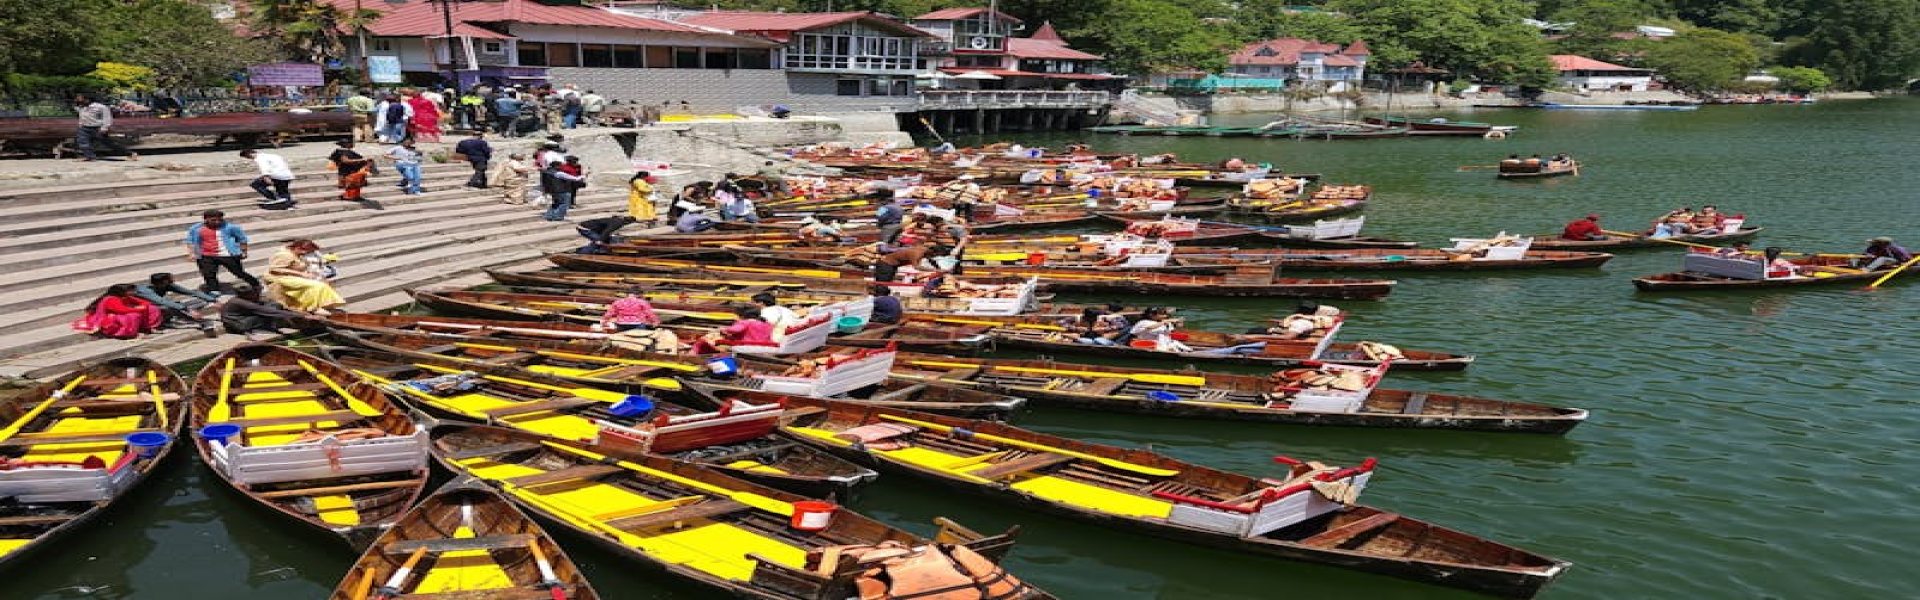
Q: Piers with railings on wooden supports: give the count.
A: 1